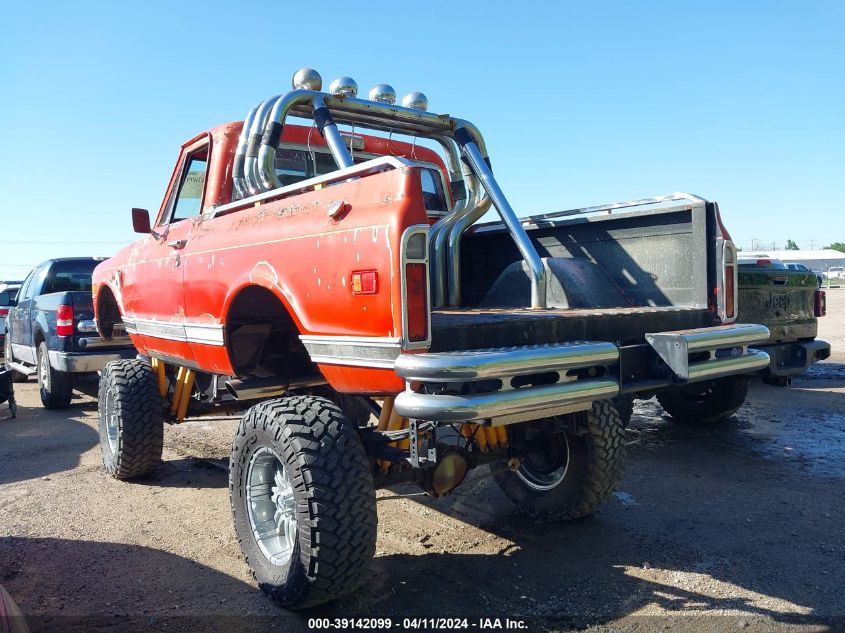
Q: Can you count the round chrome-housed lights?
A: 4